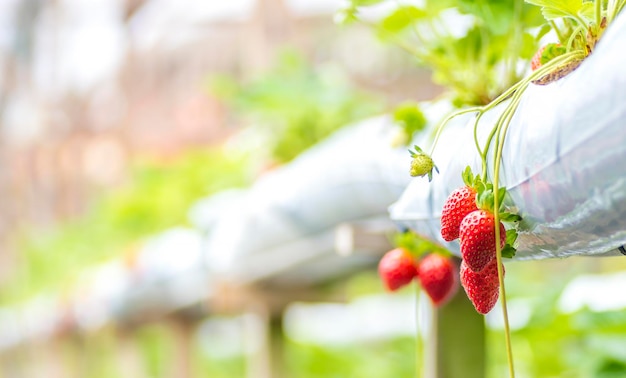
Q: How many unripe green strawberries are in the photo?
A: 1